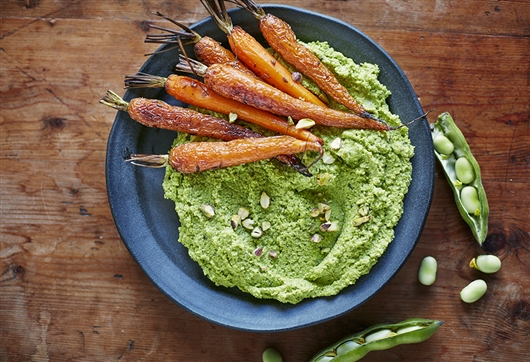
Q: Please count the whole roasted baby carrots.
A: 7